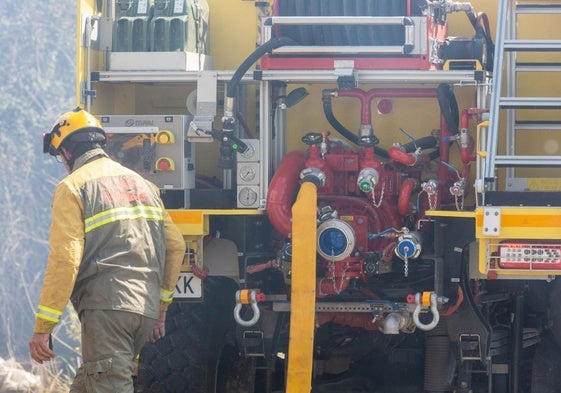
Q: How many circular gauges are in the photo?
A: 3